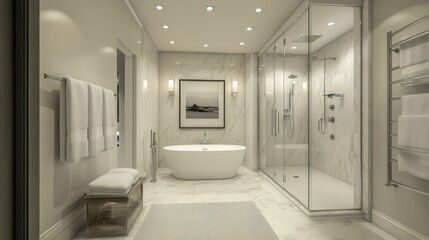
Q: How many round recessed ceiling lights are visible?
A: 10